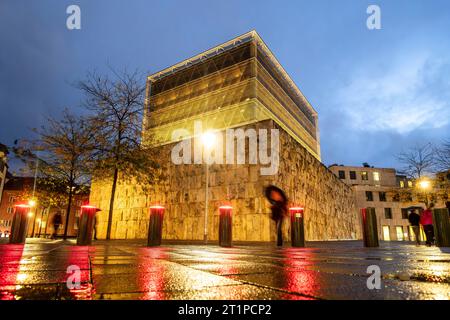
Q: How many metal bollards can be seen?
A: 7